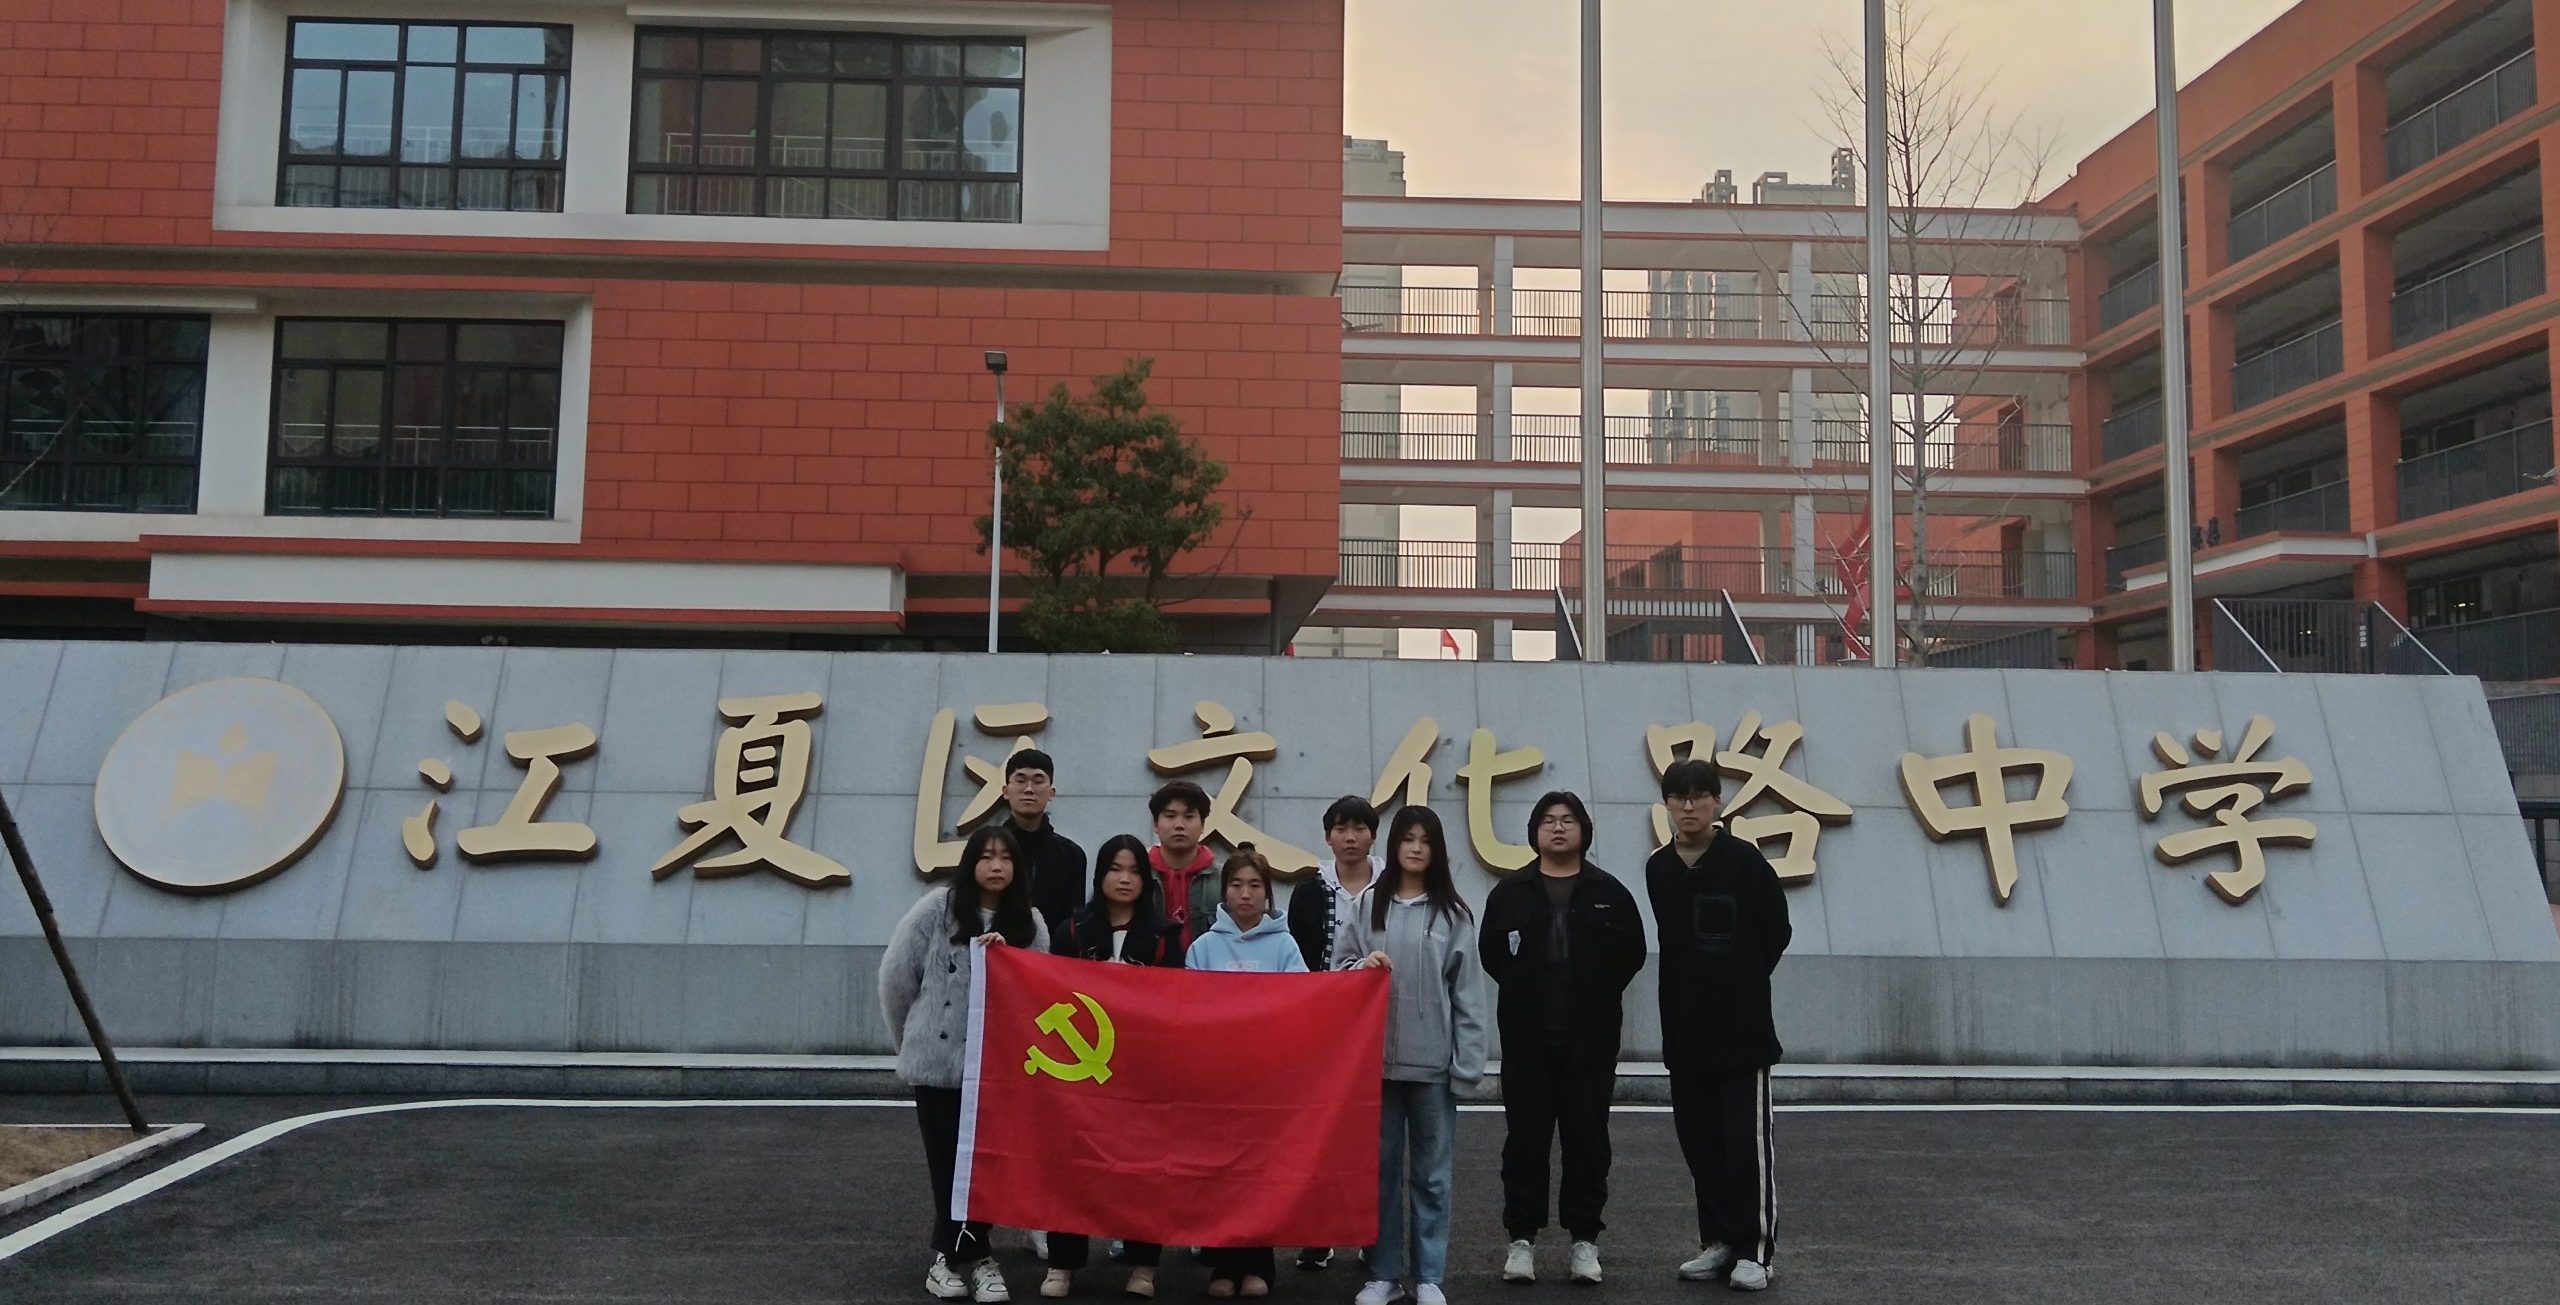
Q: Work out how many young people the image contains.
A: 9